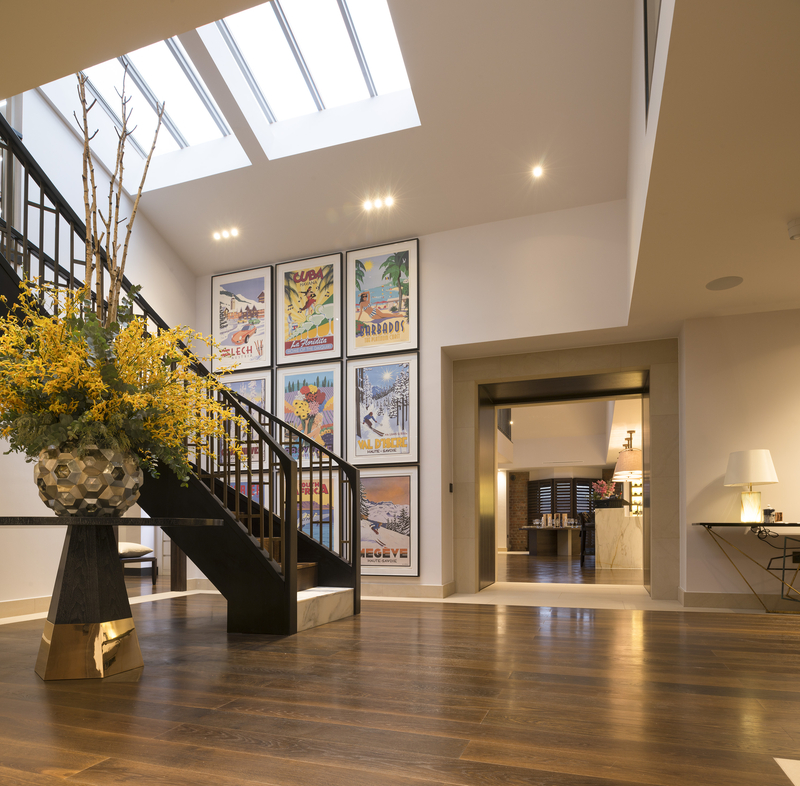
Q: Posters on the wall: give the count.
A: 9